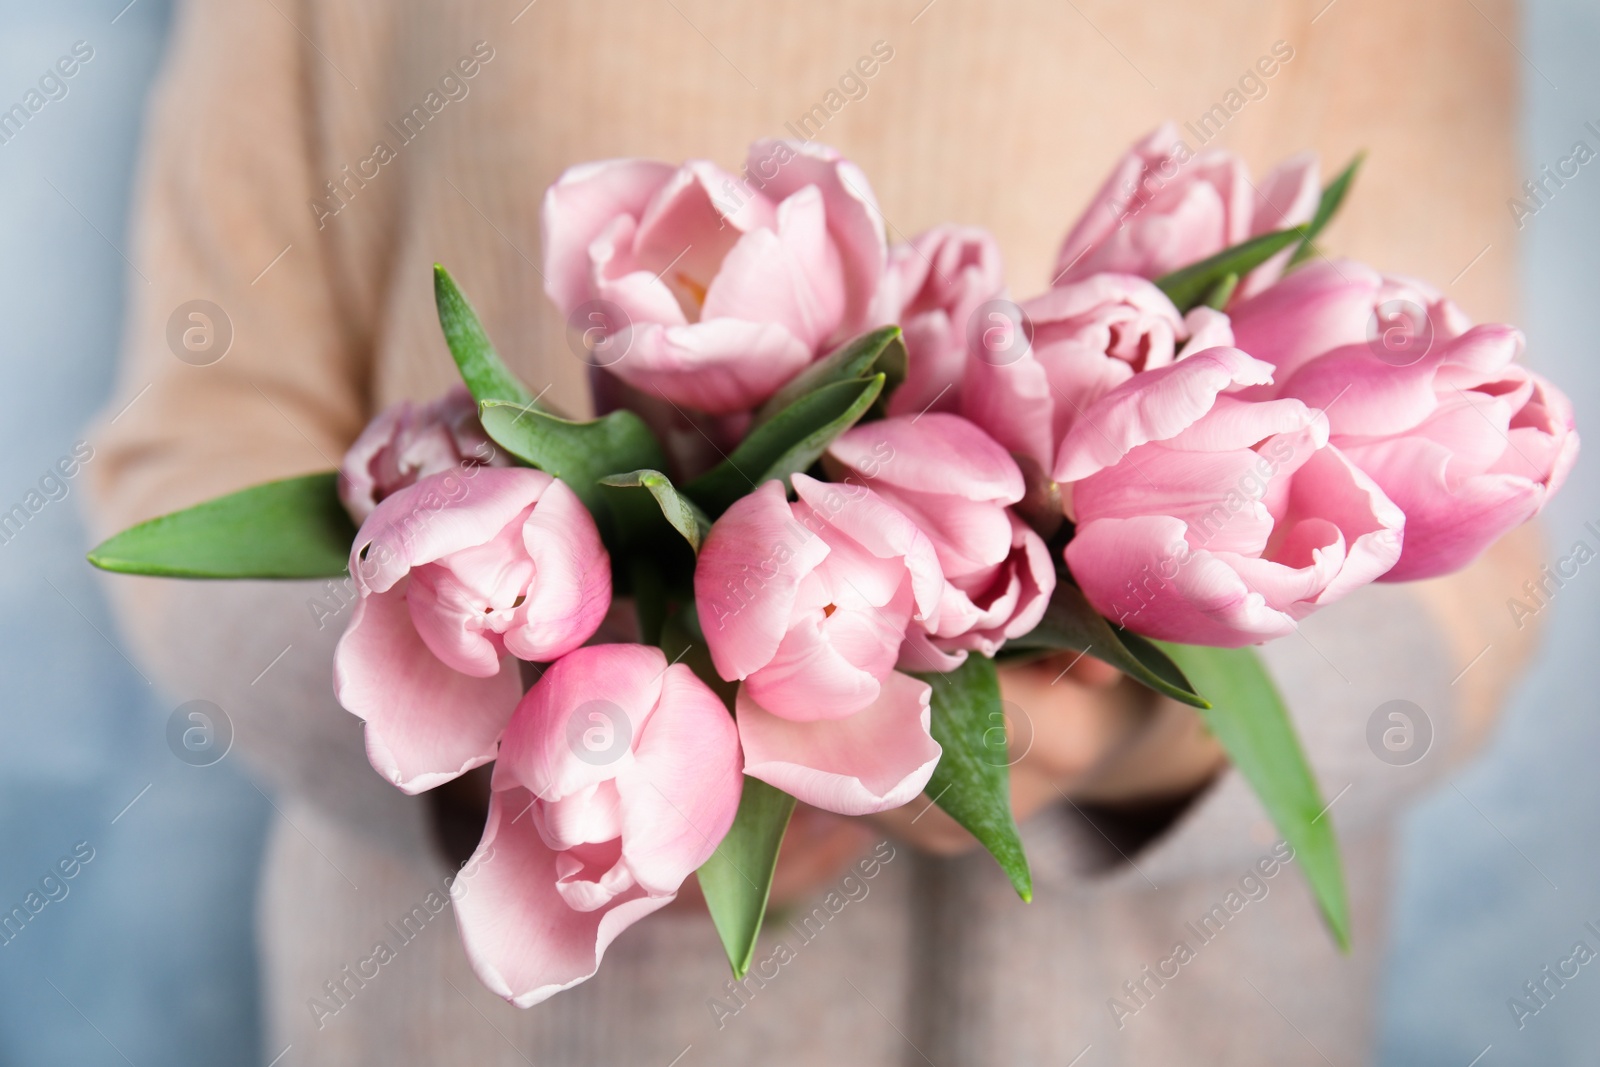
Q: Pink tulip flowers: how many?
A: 12